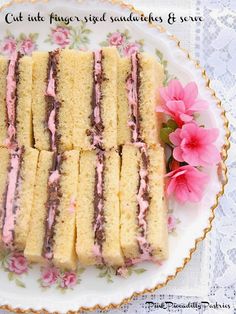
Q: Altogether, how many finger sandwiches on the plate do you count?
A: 8